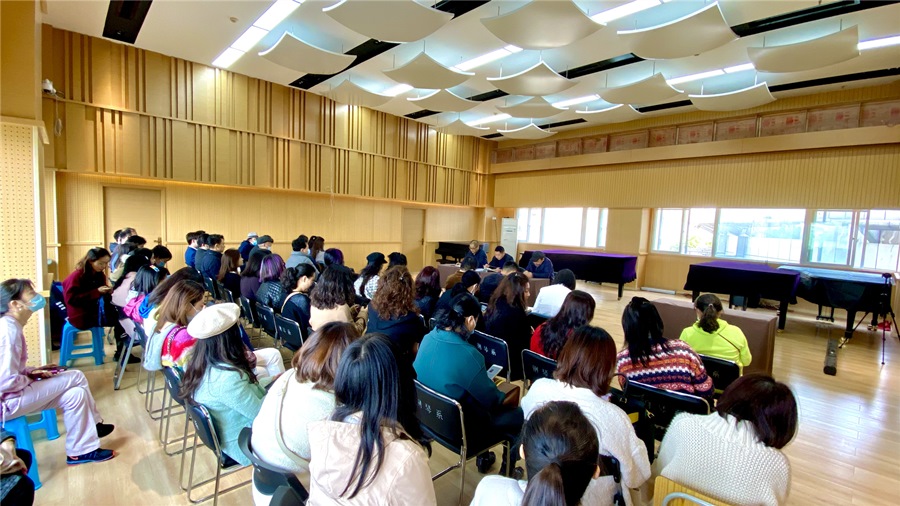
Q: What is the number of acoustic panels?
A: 15